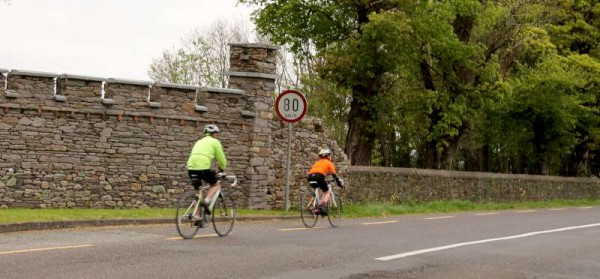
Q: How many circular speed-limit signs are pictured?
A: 1